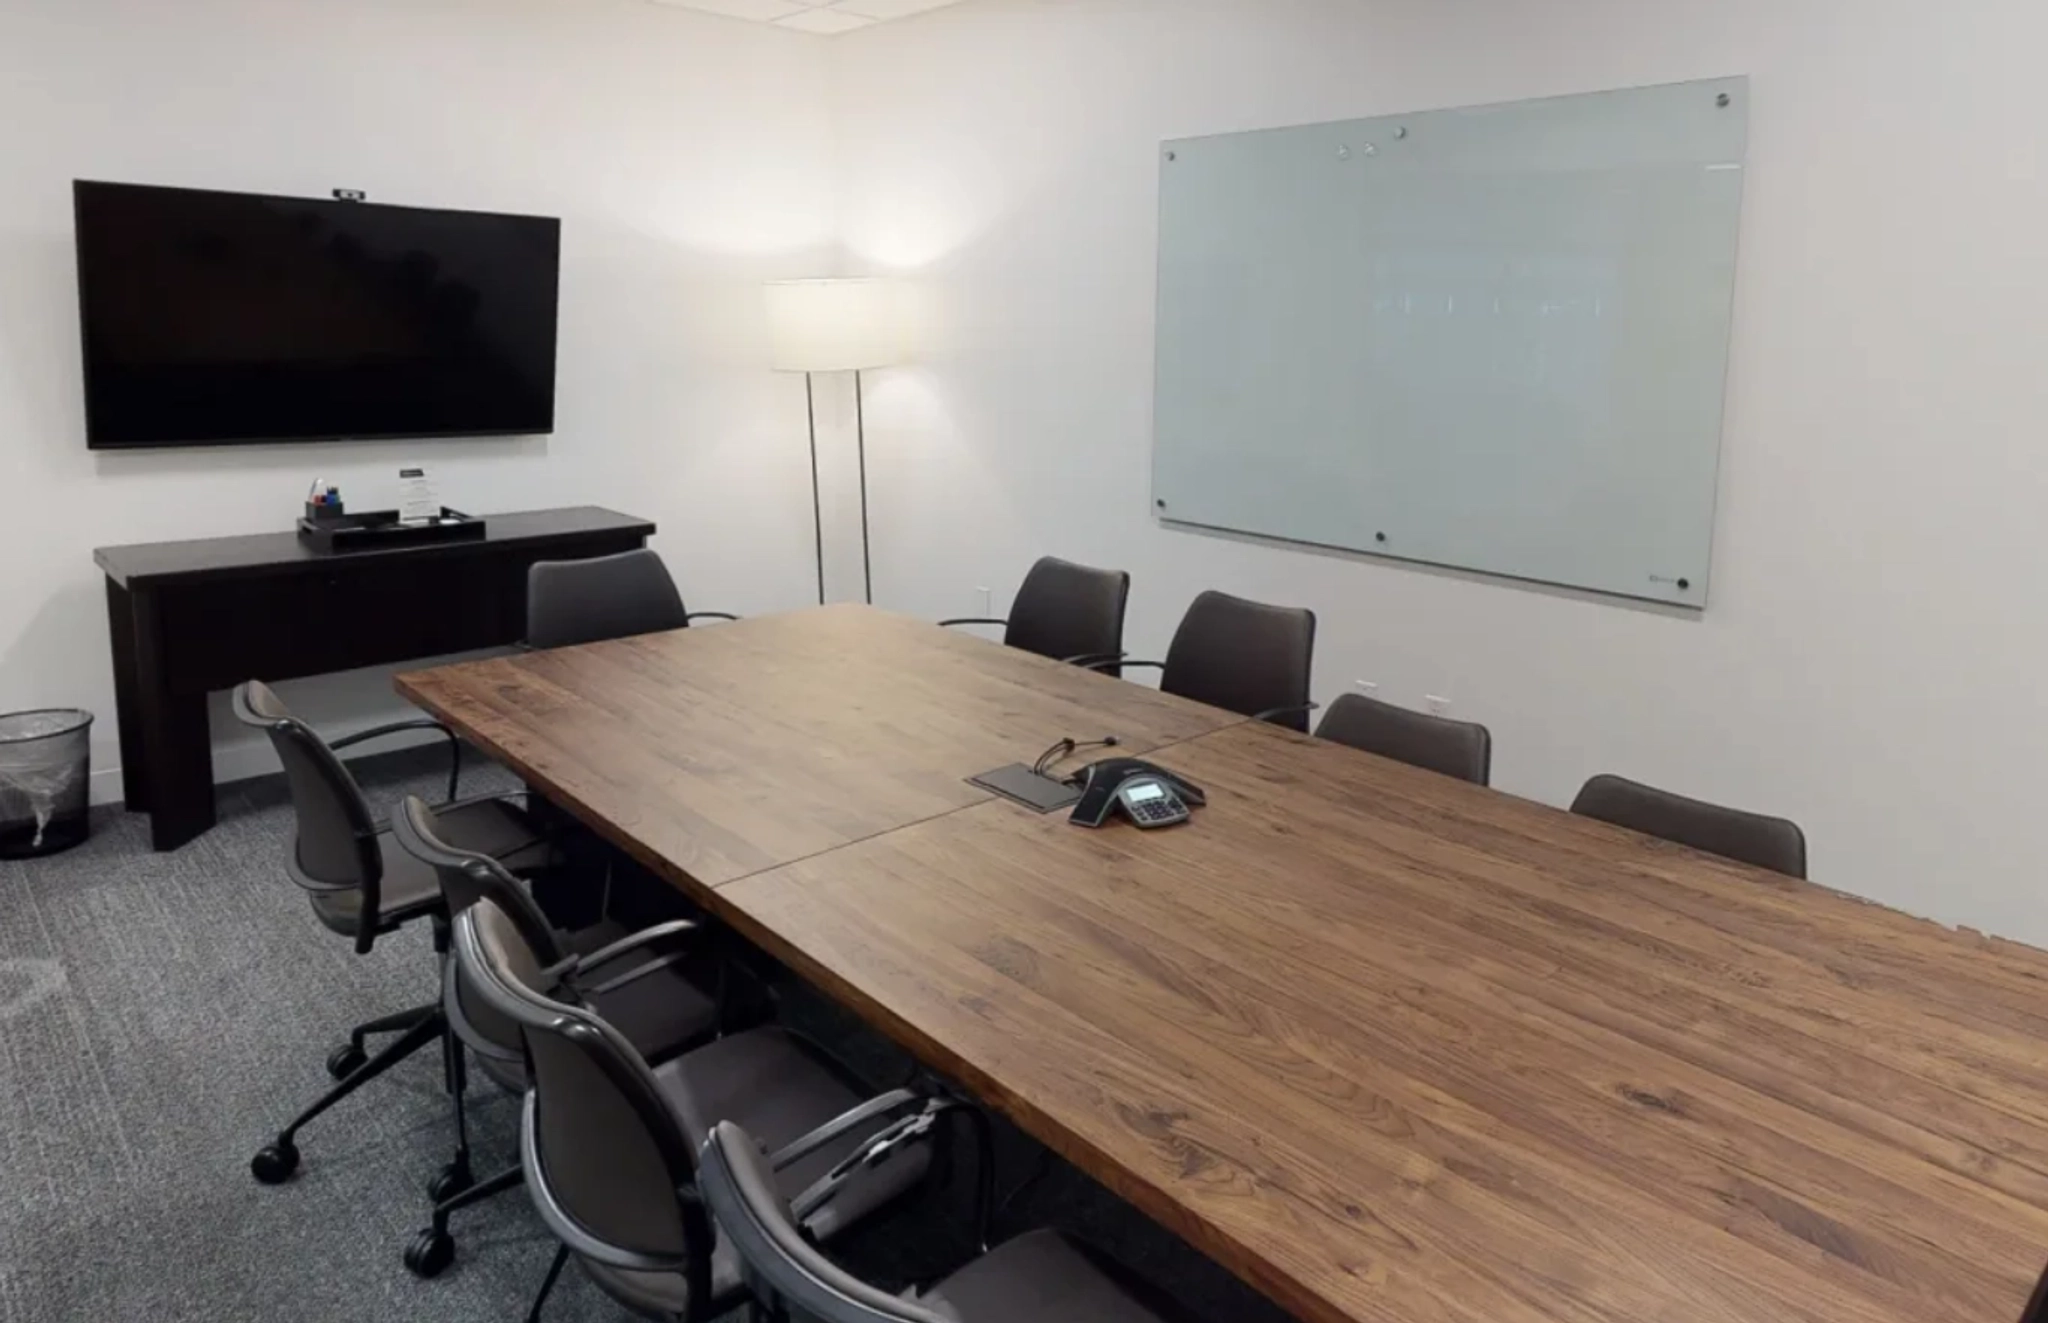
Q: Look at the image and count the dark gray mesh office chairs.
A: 9